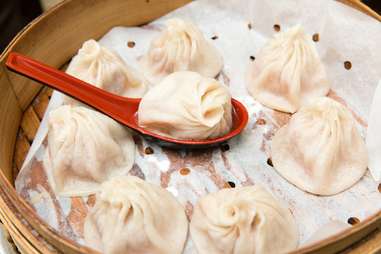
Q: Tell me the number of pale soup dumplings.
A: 8